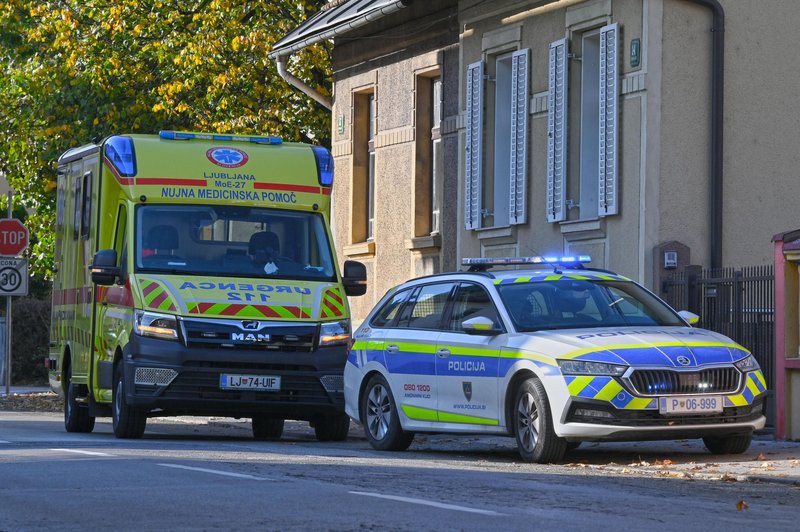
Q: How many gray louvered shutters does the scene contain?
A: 4